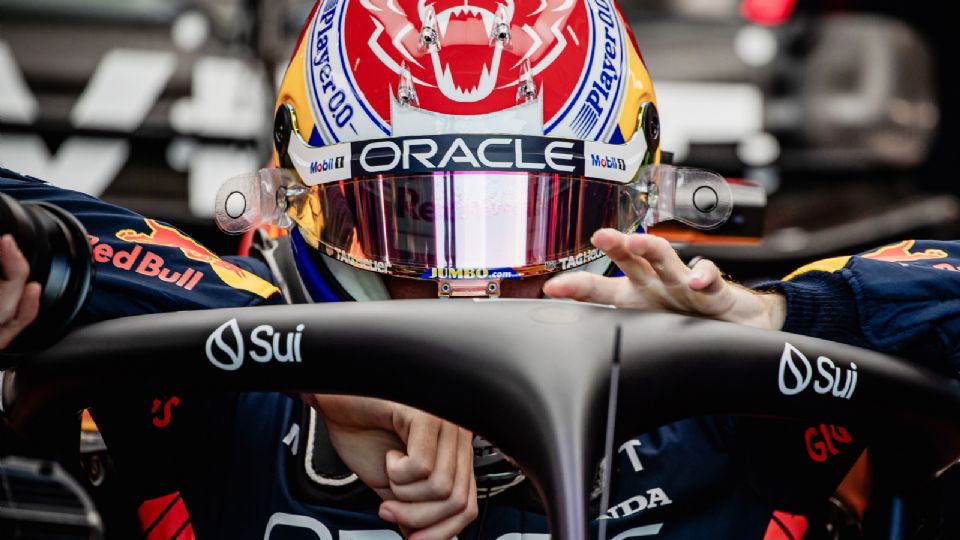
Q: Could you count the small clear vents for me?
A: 4